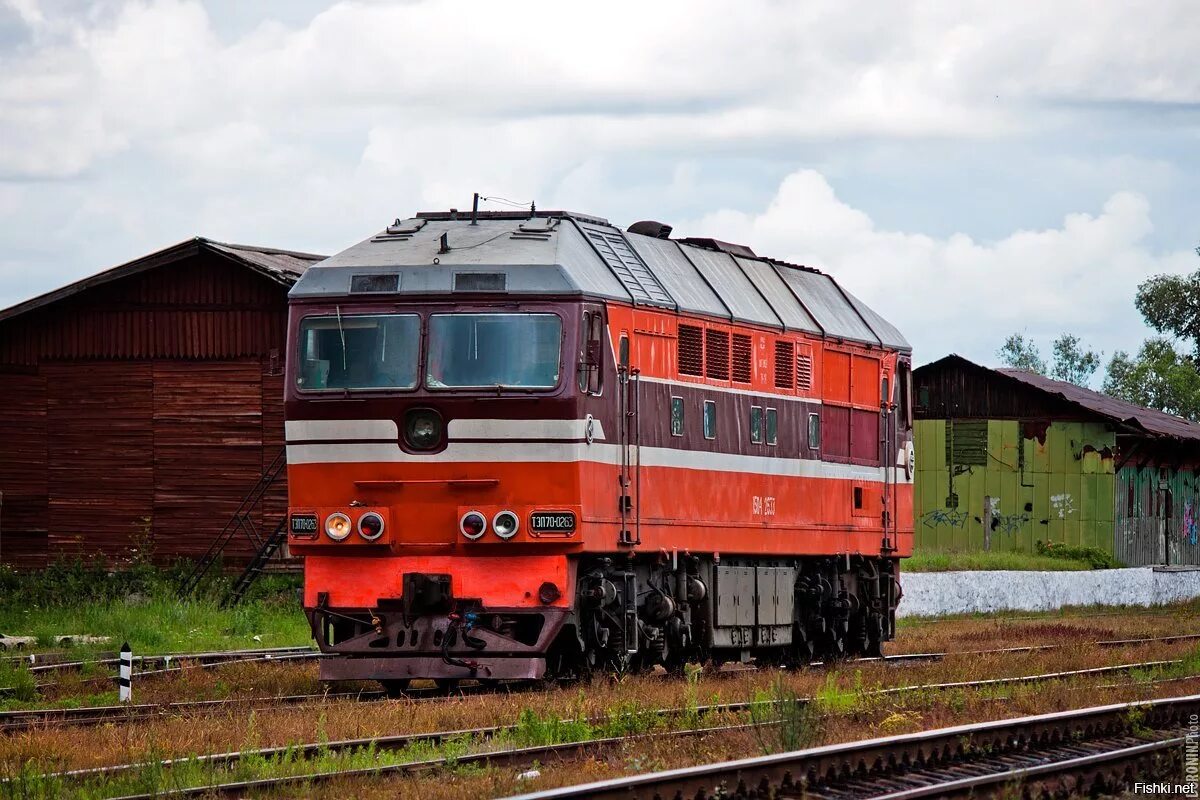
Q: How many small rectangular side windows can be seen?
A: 5